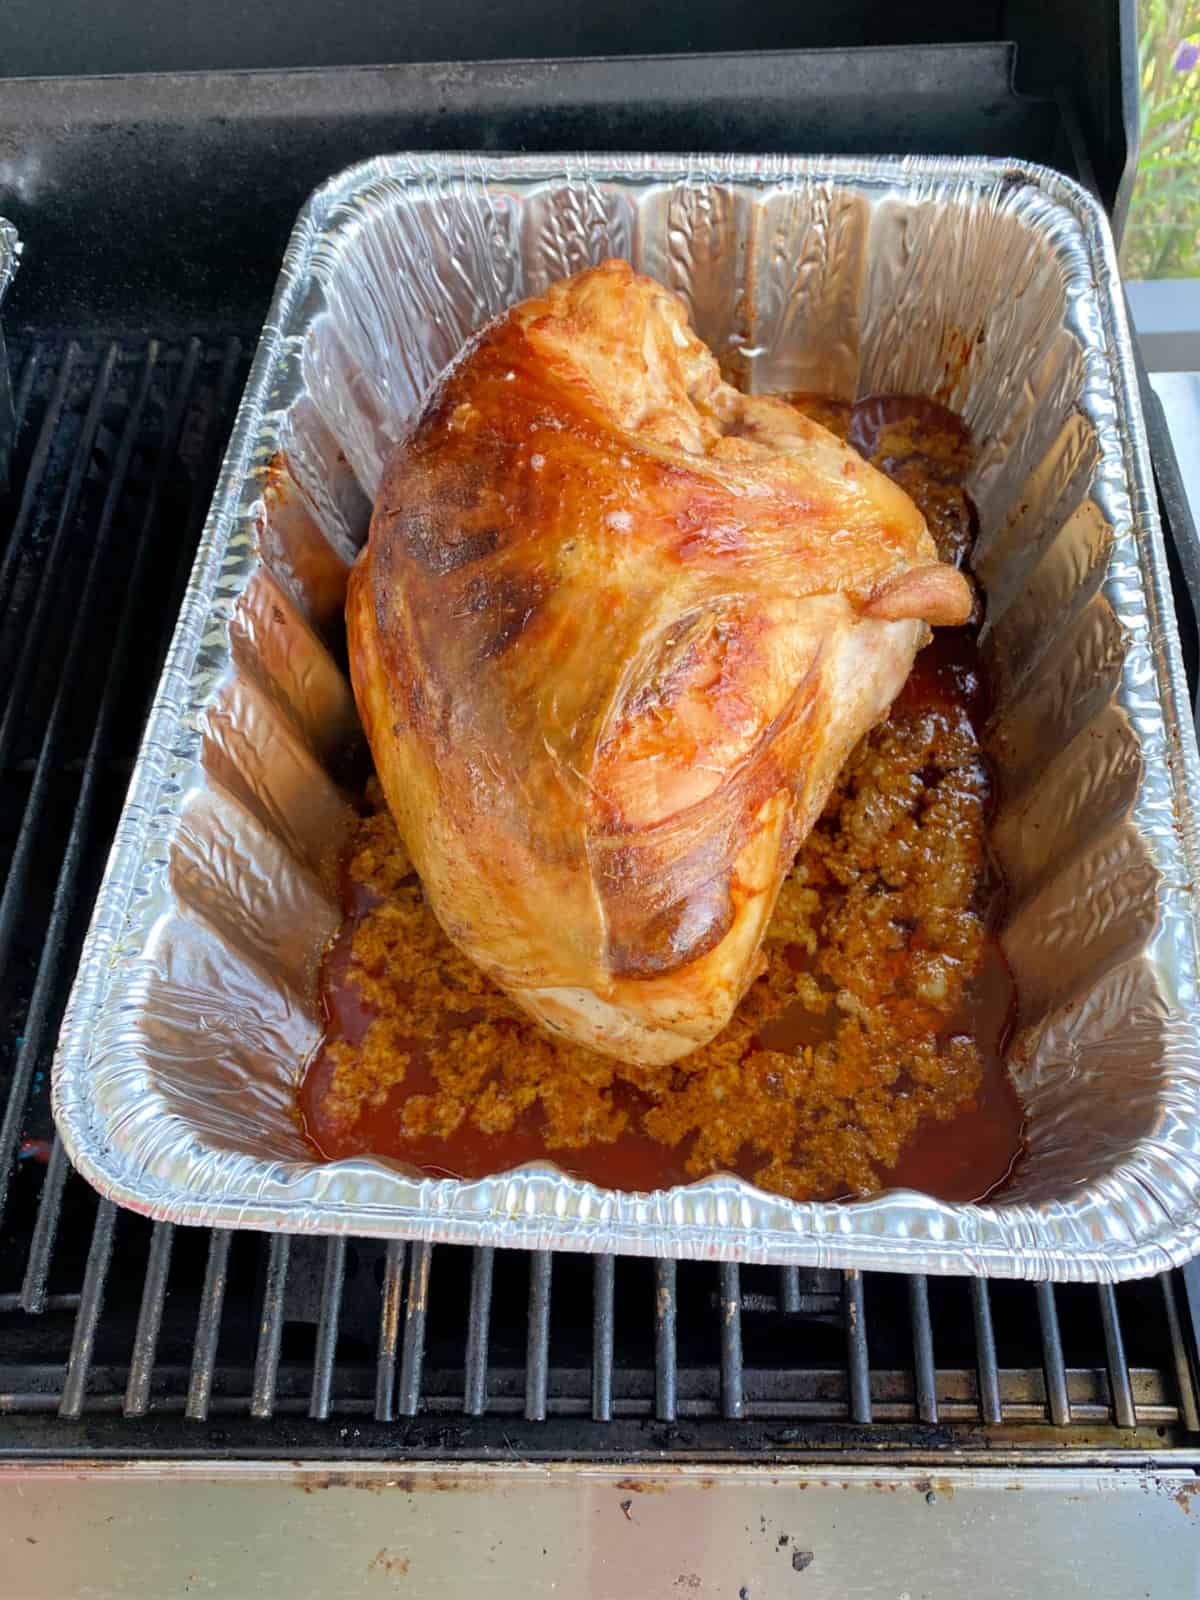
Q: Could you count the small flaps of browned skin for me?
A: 1